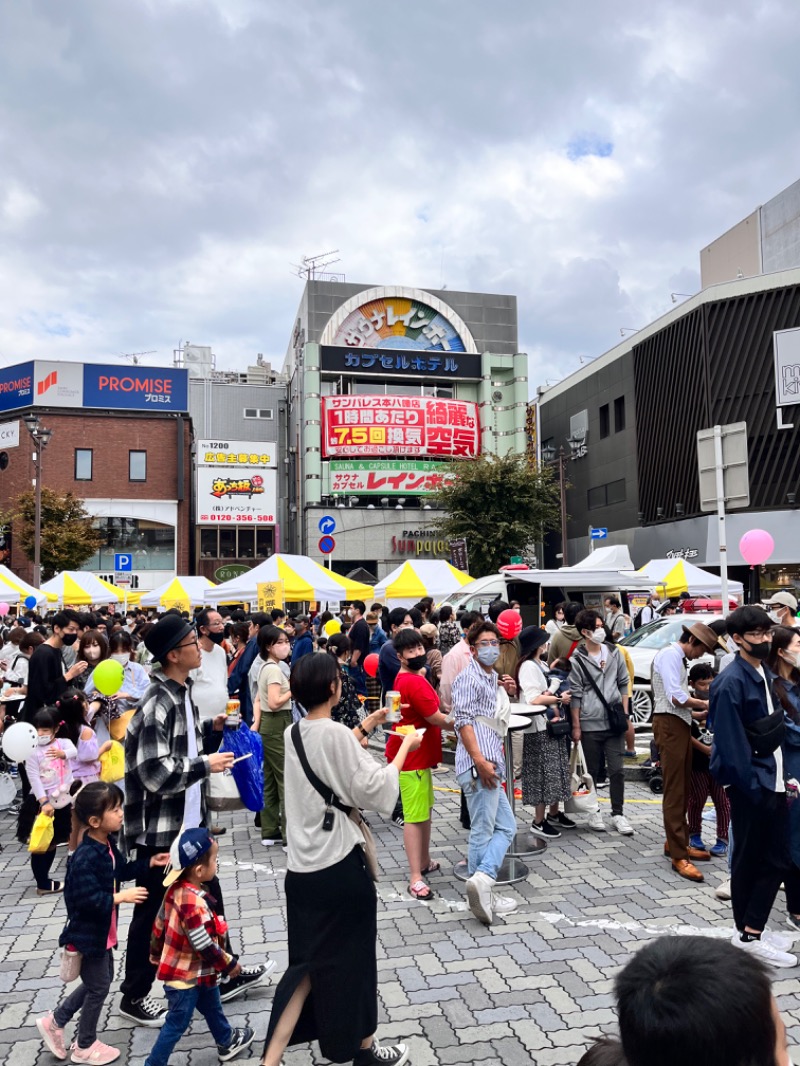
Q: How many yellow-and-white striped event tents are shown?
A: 6